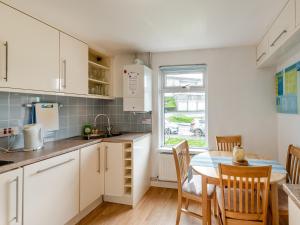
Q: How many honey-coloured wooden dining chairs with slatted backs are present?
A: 4